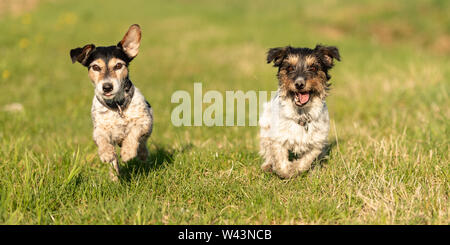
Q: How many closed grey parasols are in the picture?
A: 0